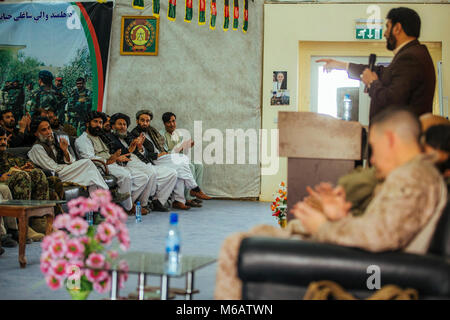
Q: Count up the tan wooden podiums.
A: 1